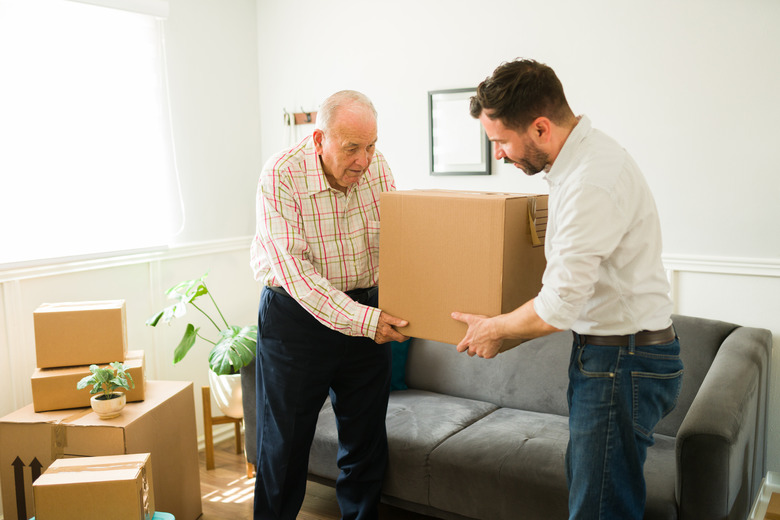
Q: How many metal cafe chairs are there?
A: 0